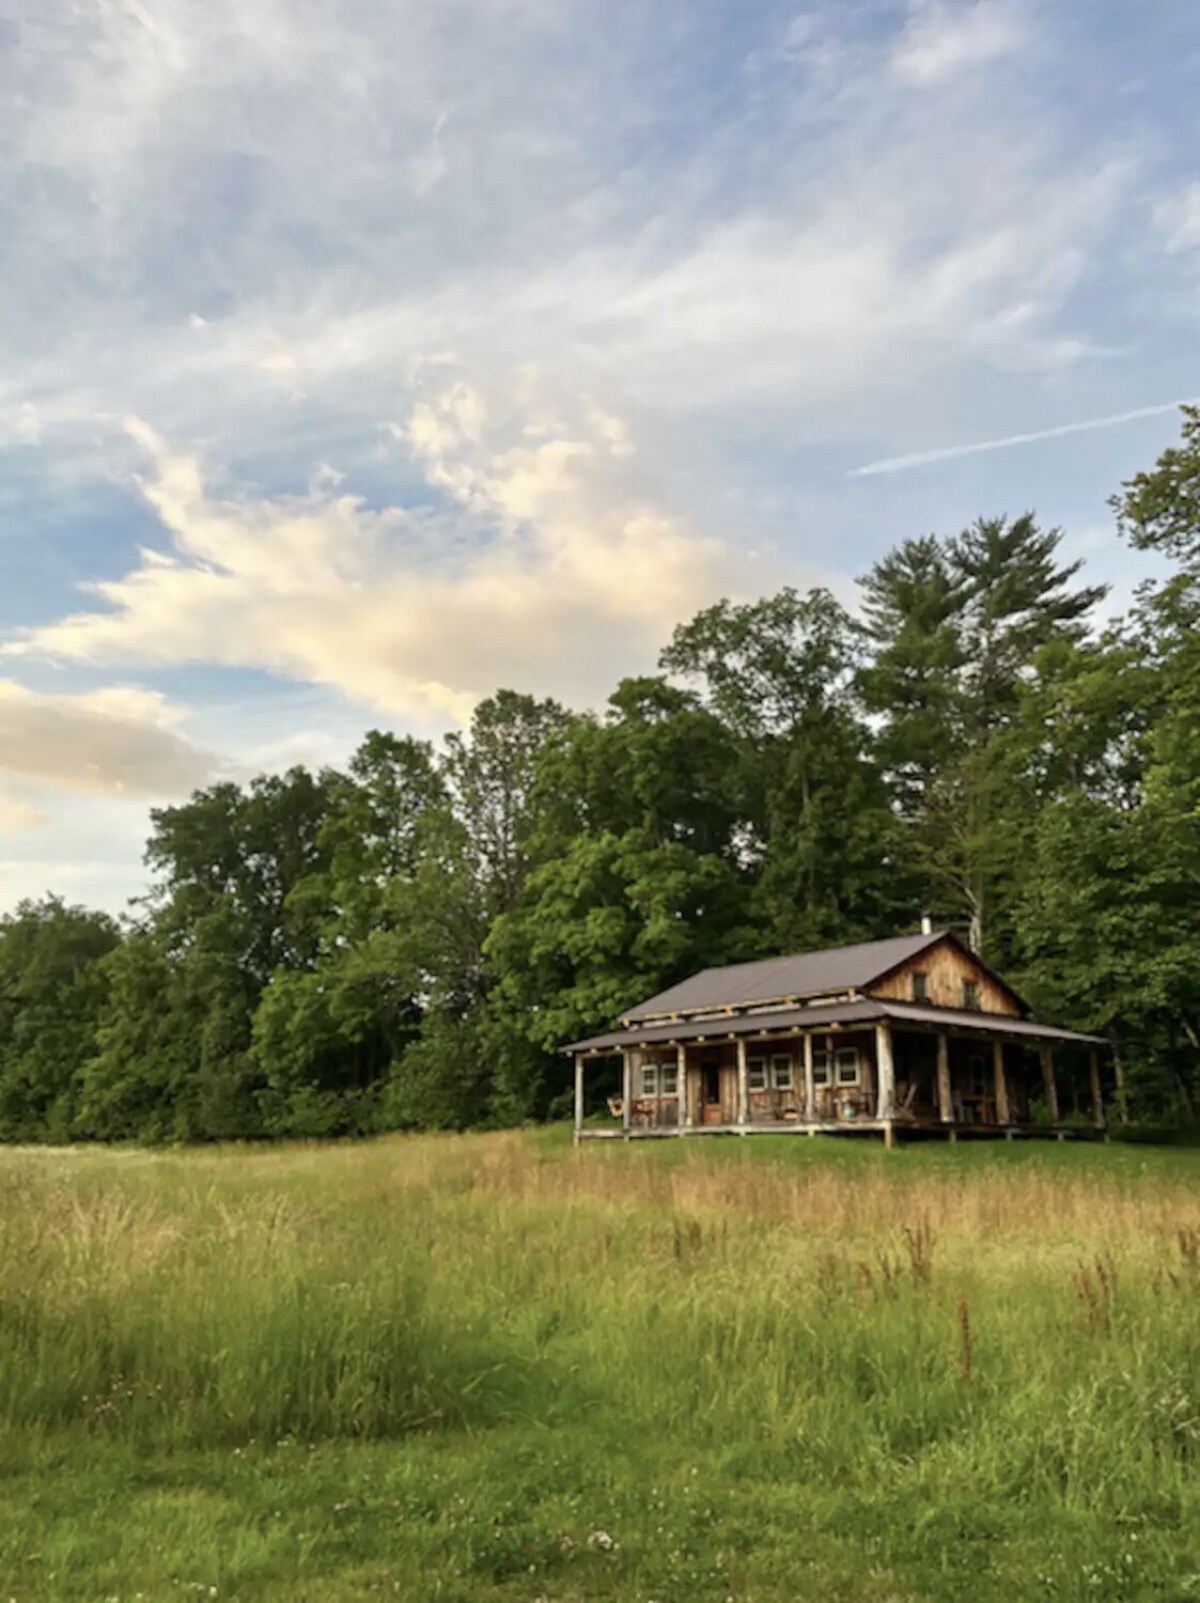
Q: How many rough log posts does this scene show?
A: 10